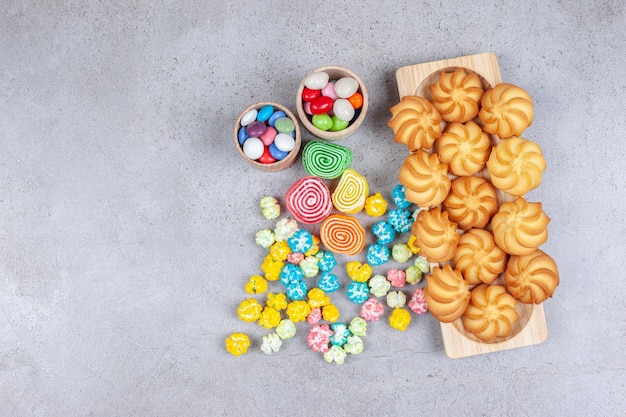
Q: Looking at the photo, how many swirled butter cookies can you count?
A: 13